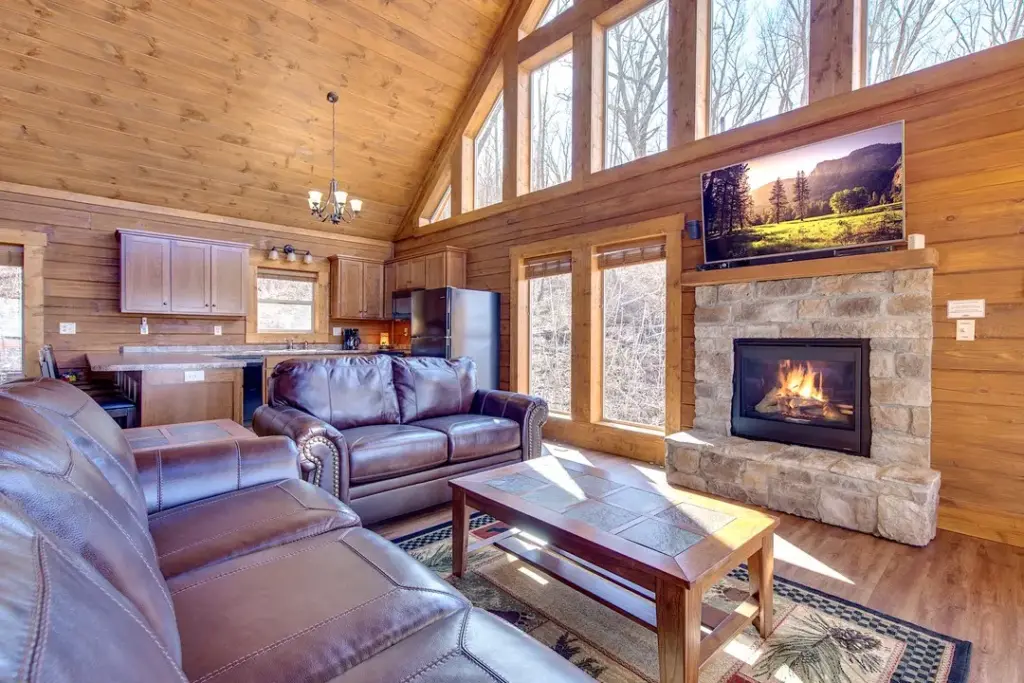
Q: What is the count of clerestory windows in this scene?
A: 7